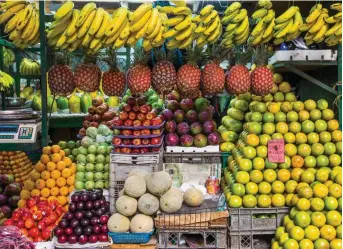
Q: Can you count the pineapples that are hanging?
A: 9